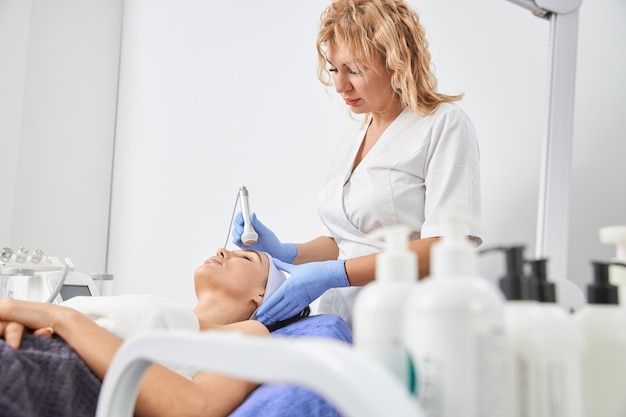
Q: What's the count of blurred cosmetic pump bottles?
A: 6